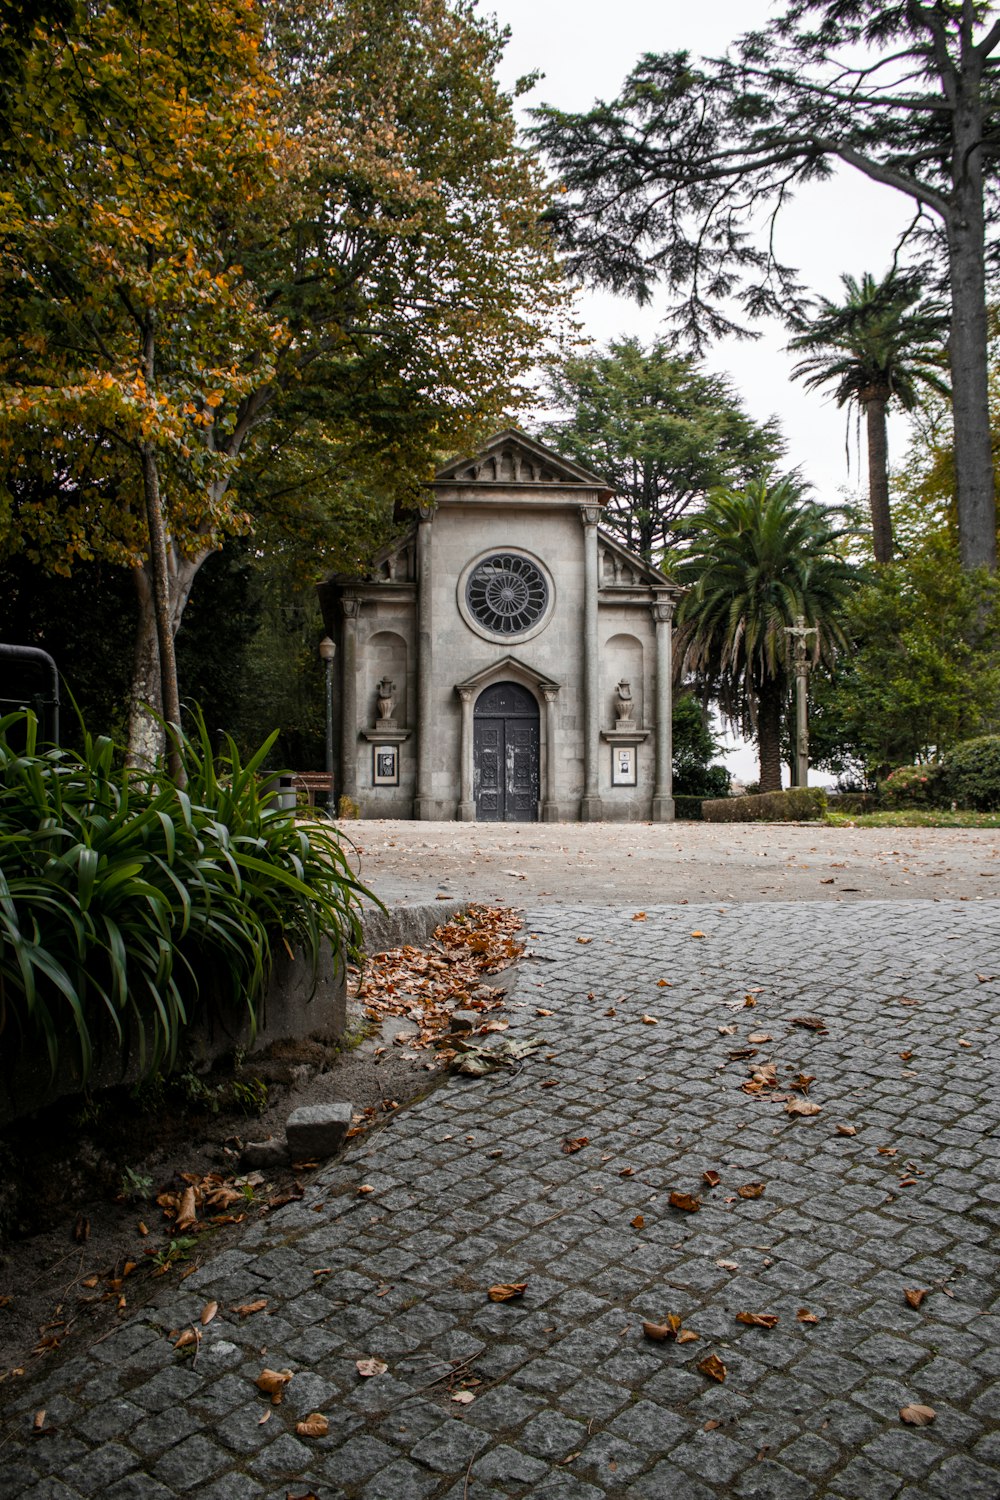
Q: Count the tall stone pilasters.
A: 4